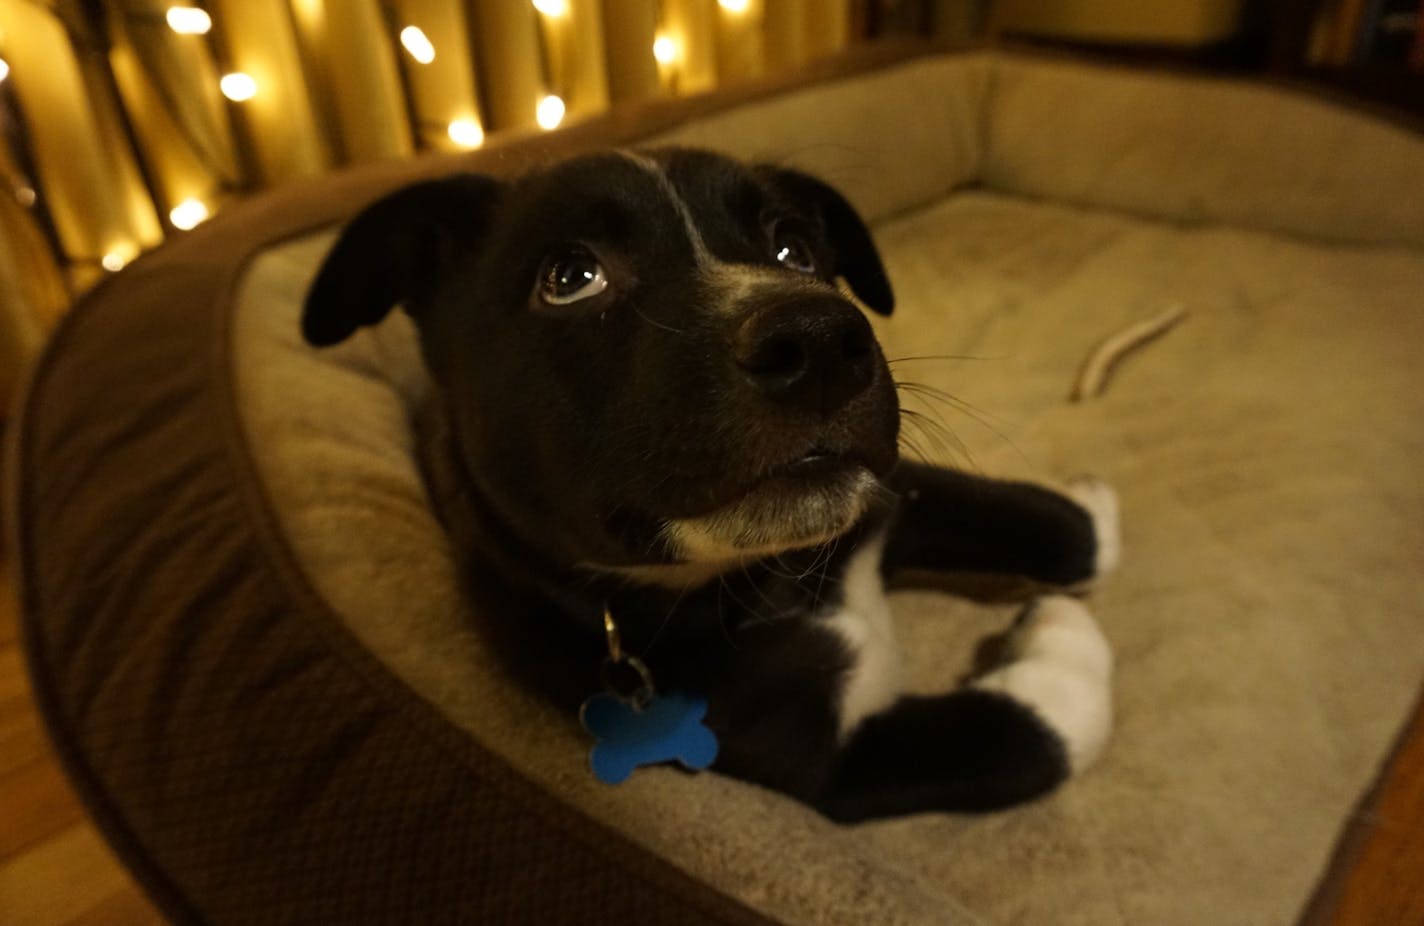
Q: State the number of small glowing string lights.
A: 11